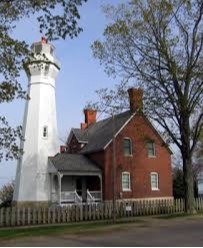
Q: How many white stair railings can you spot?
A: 2